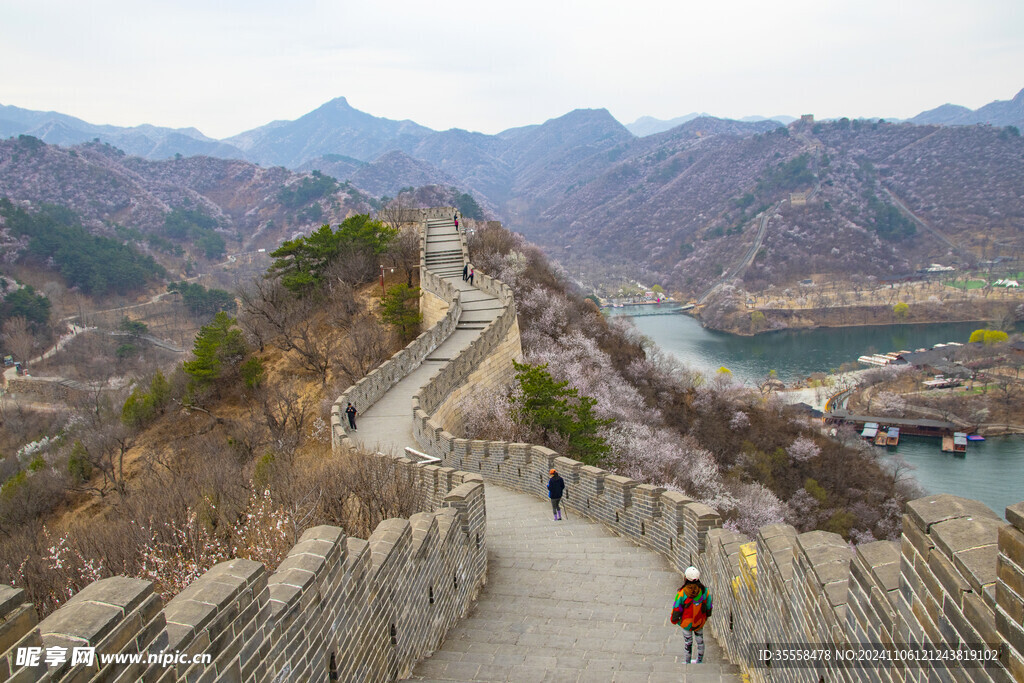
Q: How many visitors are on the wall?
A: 7